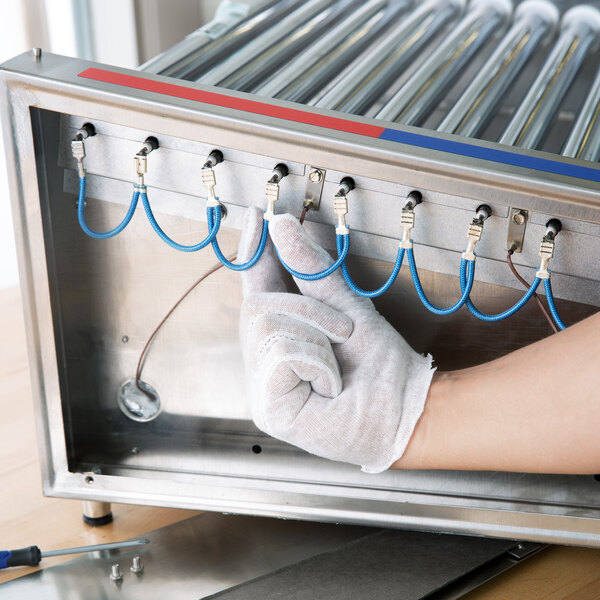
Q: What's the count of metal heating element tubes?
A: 8